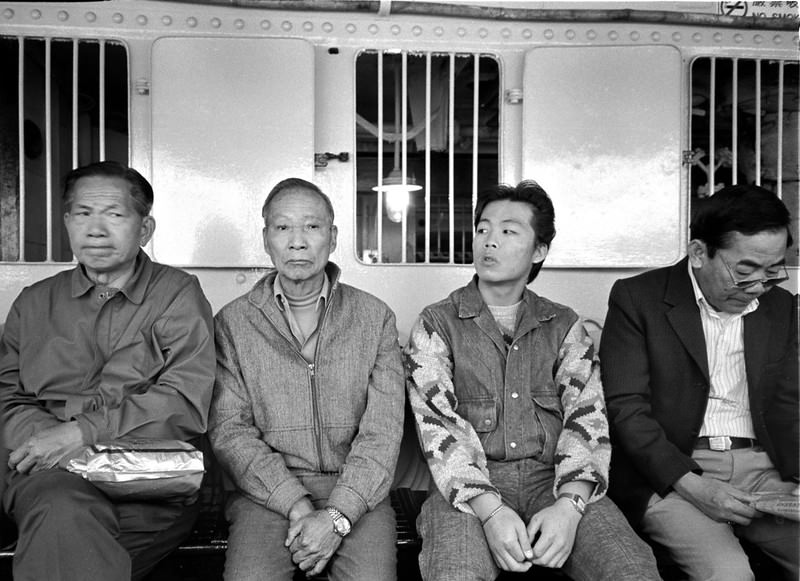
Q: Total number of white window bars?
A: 13